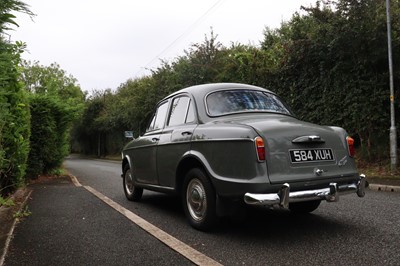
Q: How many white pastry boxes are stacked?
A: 0